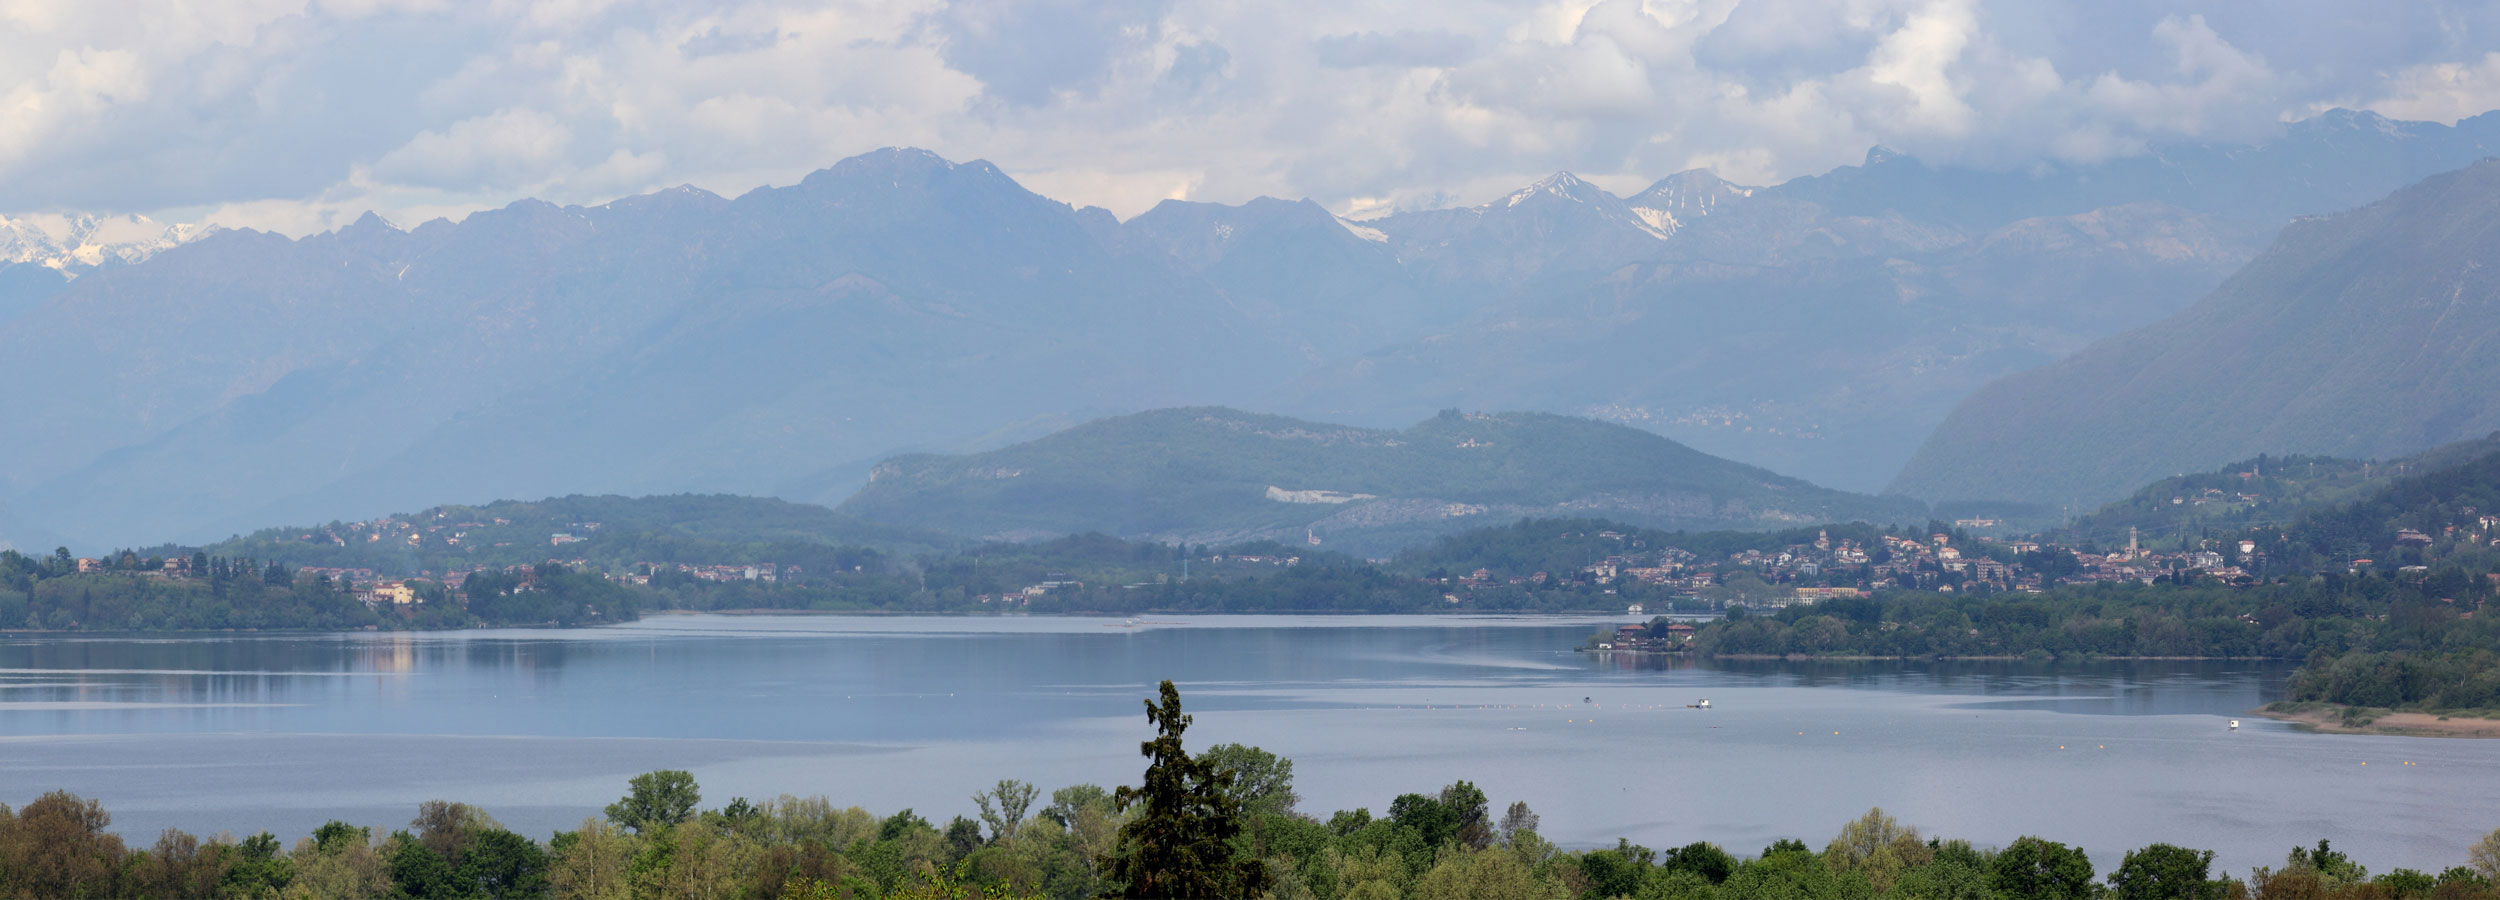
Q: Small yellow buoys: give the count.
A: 9